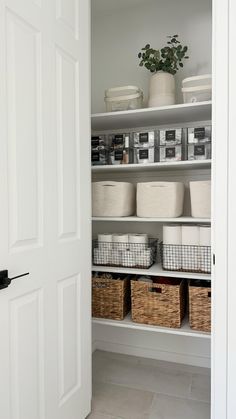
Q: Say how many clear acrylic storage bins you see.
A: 10